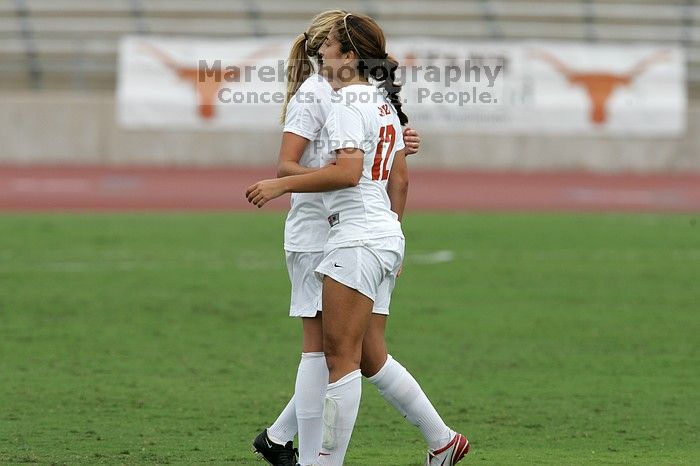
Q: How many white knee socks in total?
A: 4